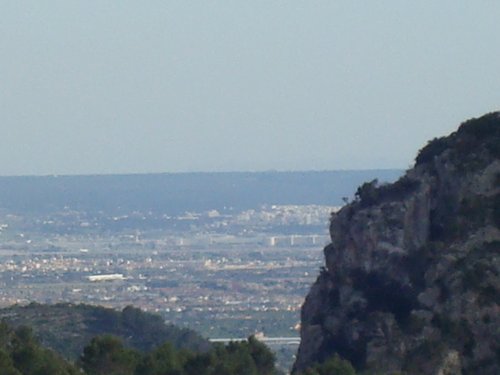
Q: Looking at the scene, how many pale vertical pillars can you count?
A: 3